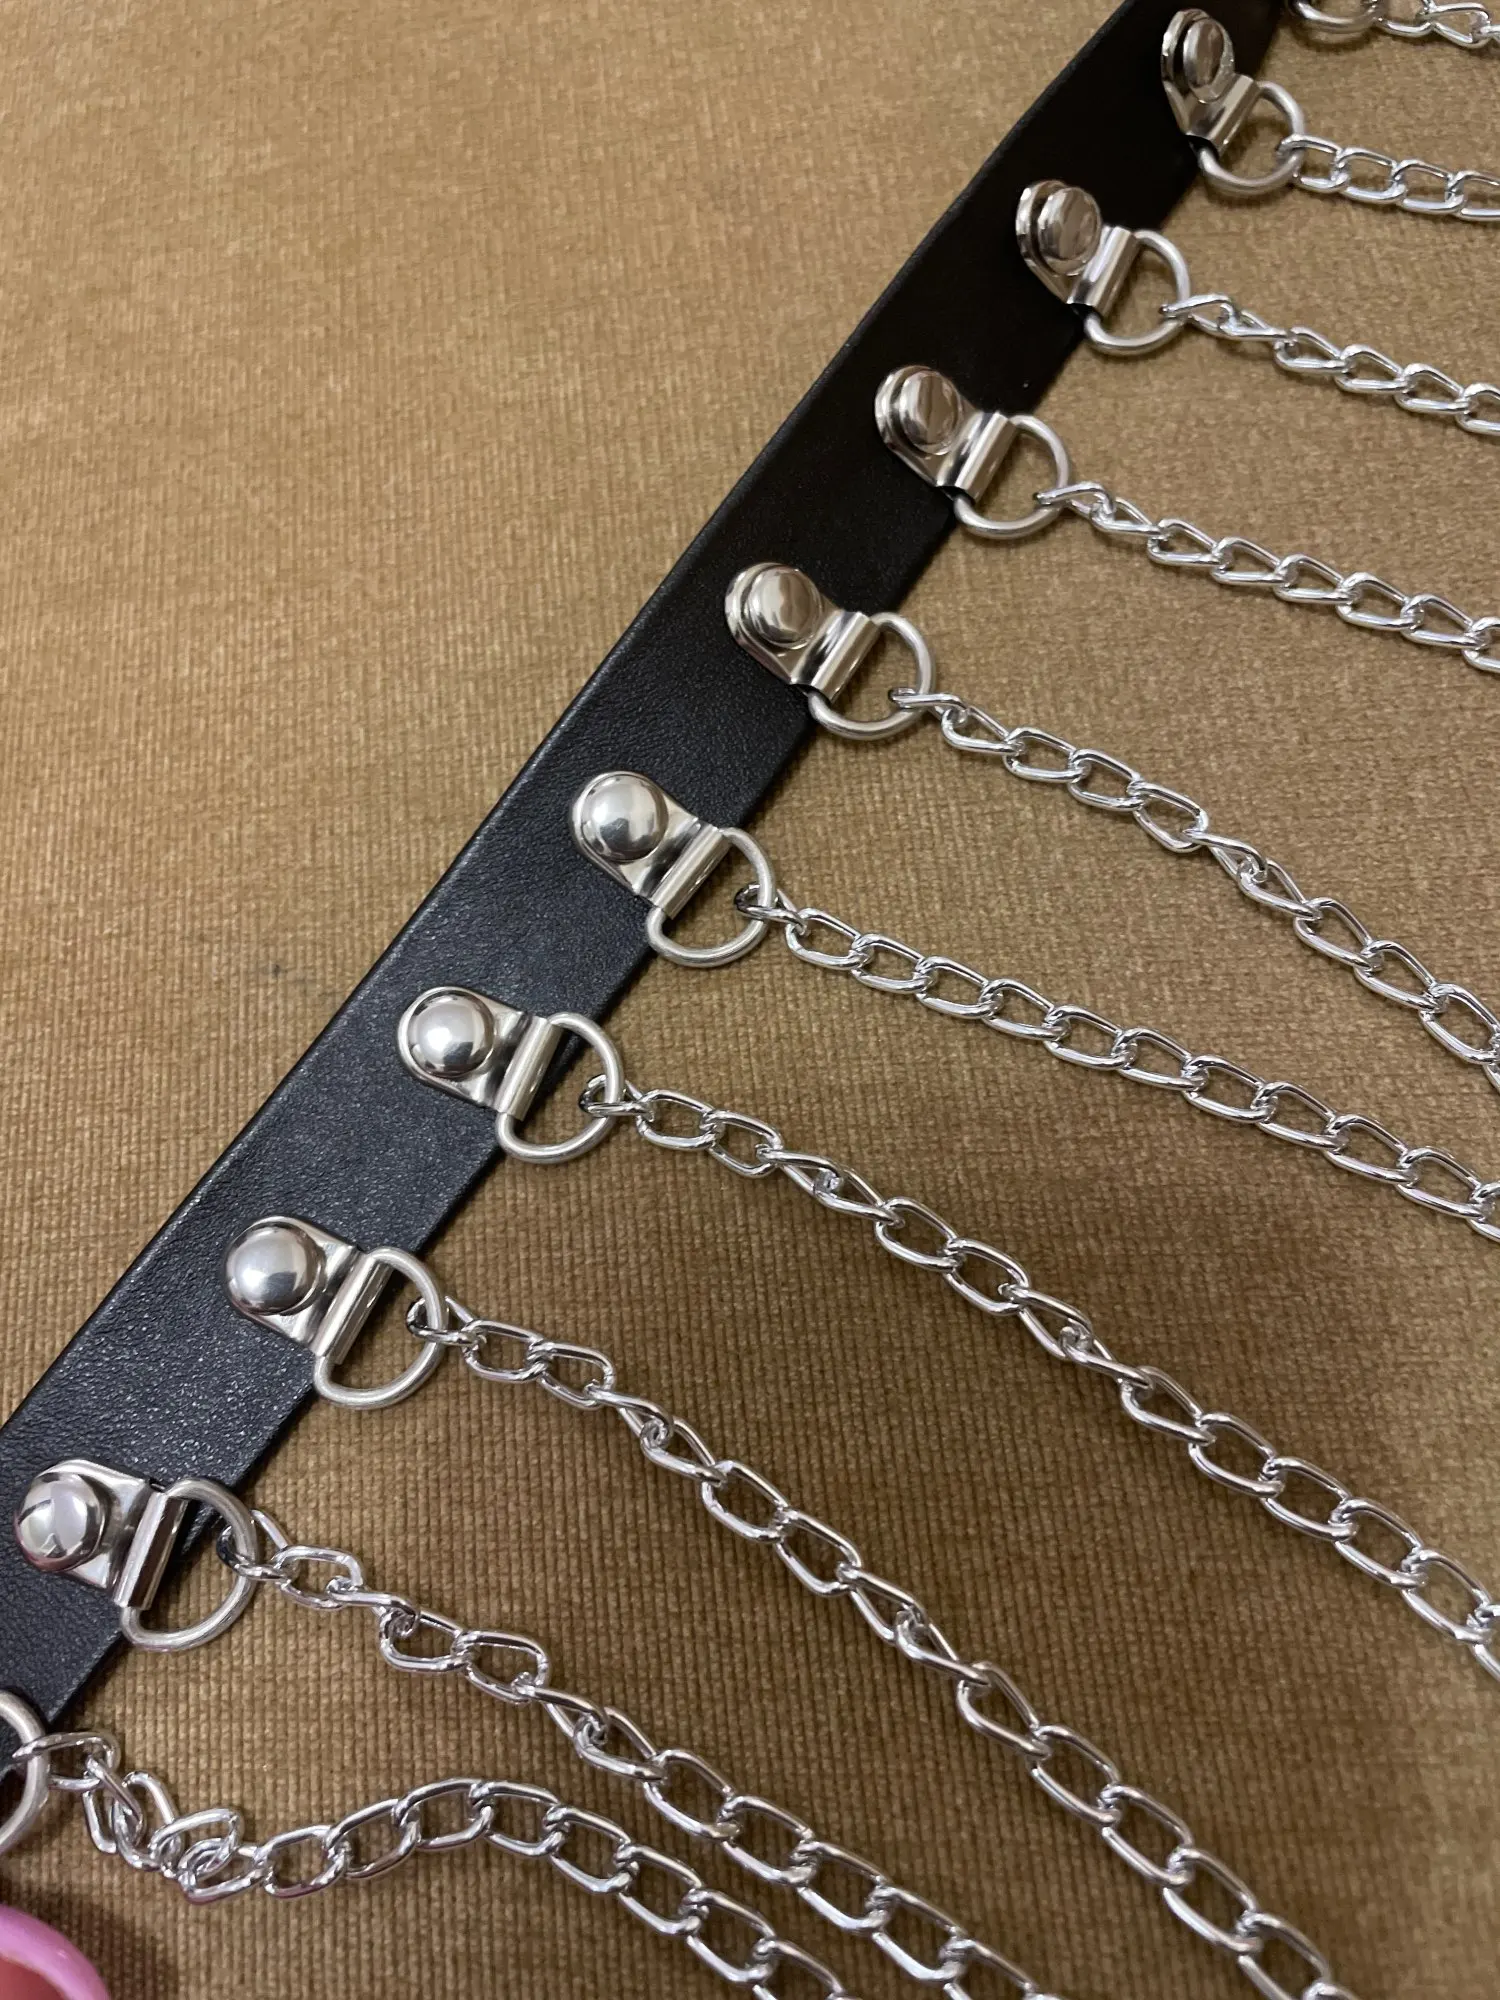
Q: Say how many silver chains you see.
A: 10